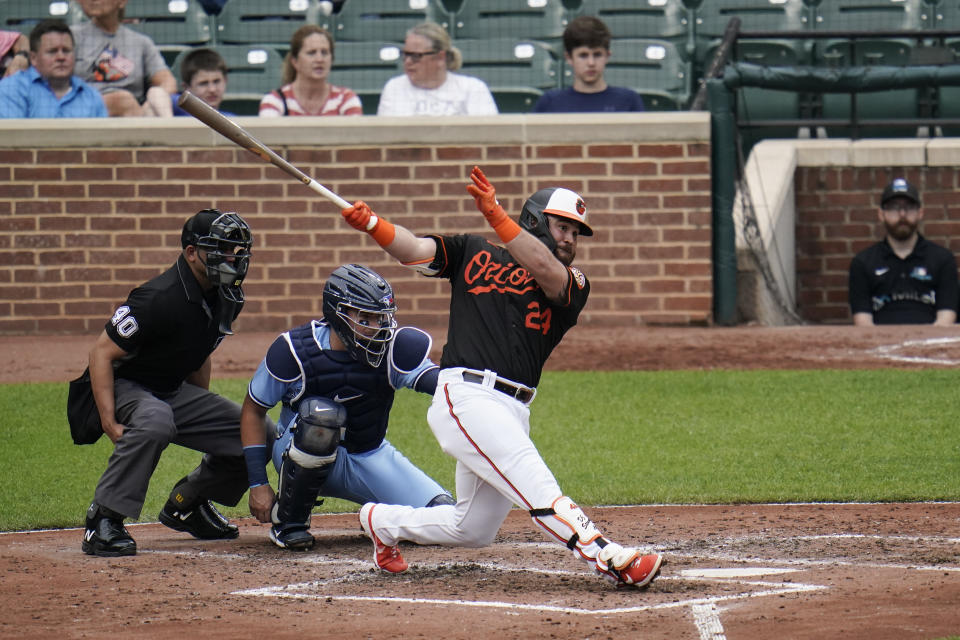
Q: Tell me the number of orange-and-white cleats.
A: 2